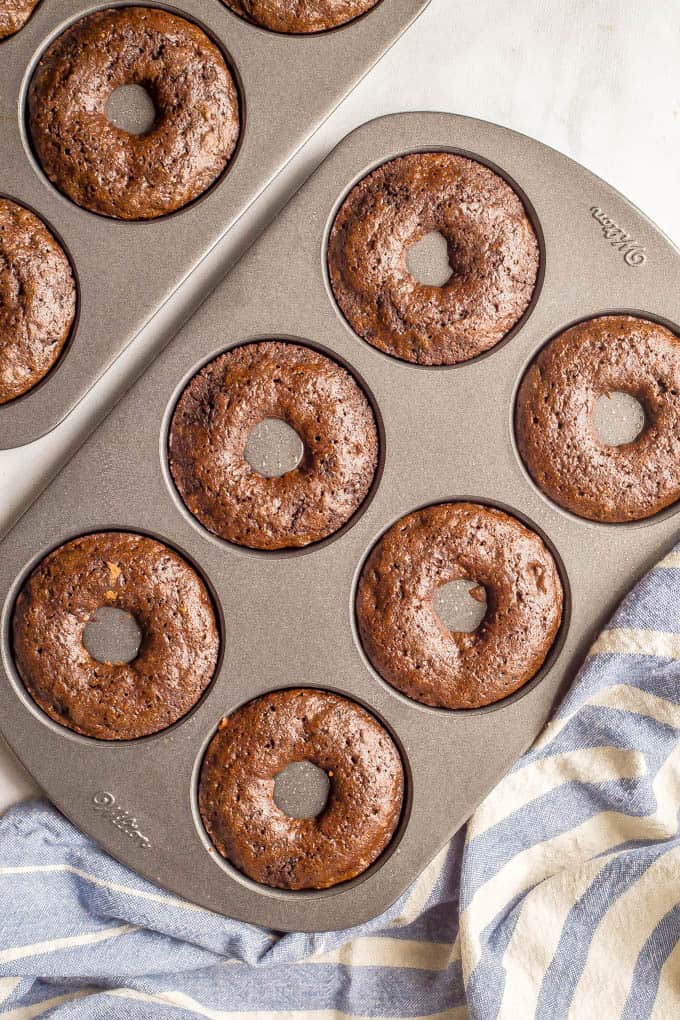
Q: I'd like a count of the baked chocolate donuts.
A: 10